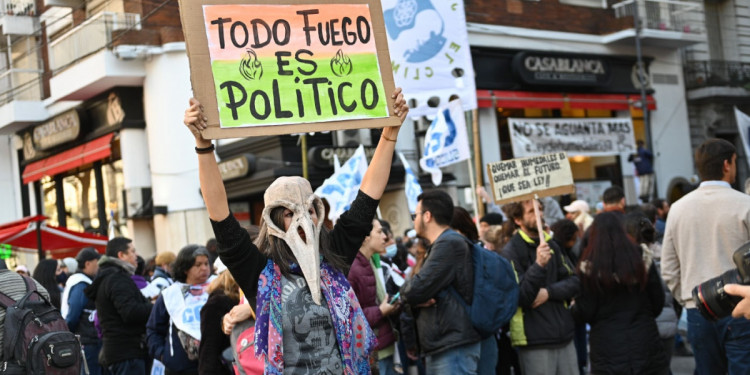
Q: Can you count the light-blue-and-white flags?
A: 4